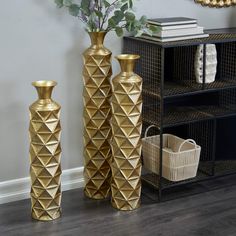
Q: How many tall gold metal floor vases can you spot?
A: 3